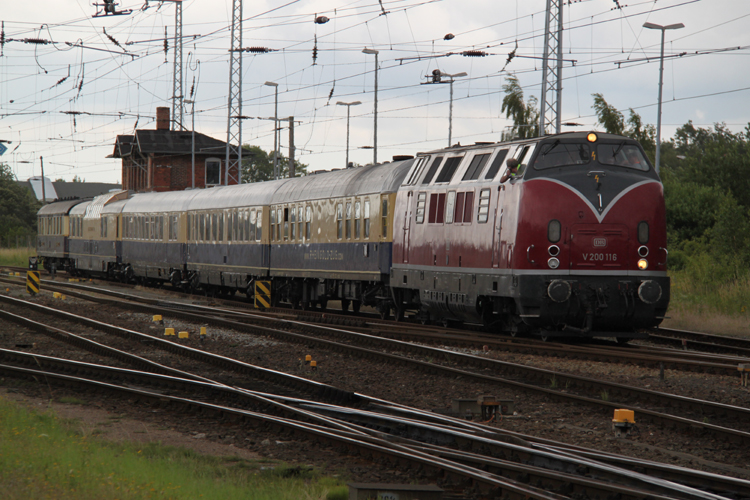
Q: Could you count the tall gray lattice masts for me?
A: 3